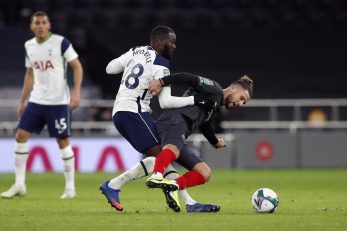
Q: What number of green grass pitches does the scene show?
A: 1